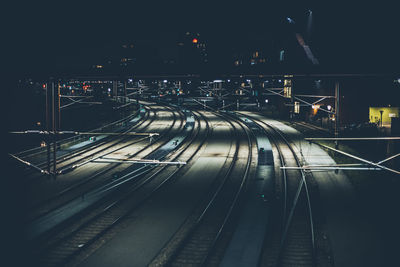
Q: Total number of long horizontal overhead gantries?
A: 1